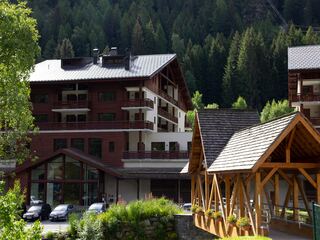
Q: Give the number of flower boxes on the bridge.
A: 6